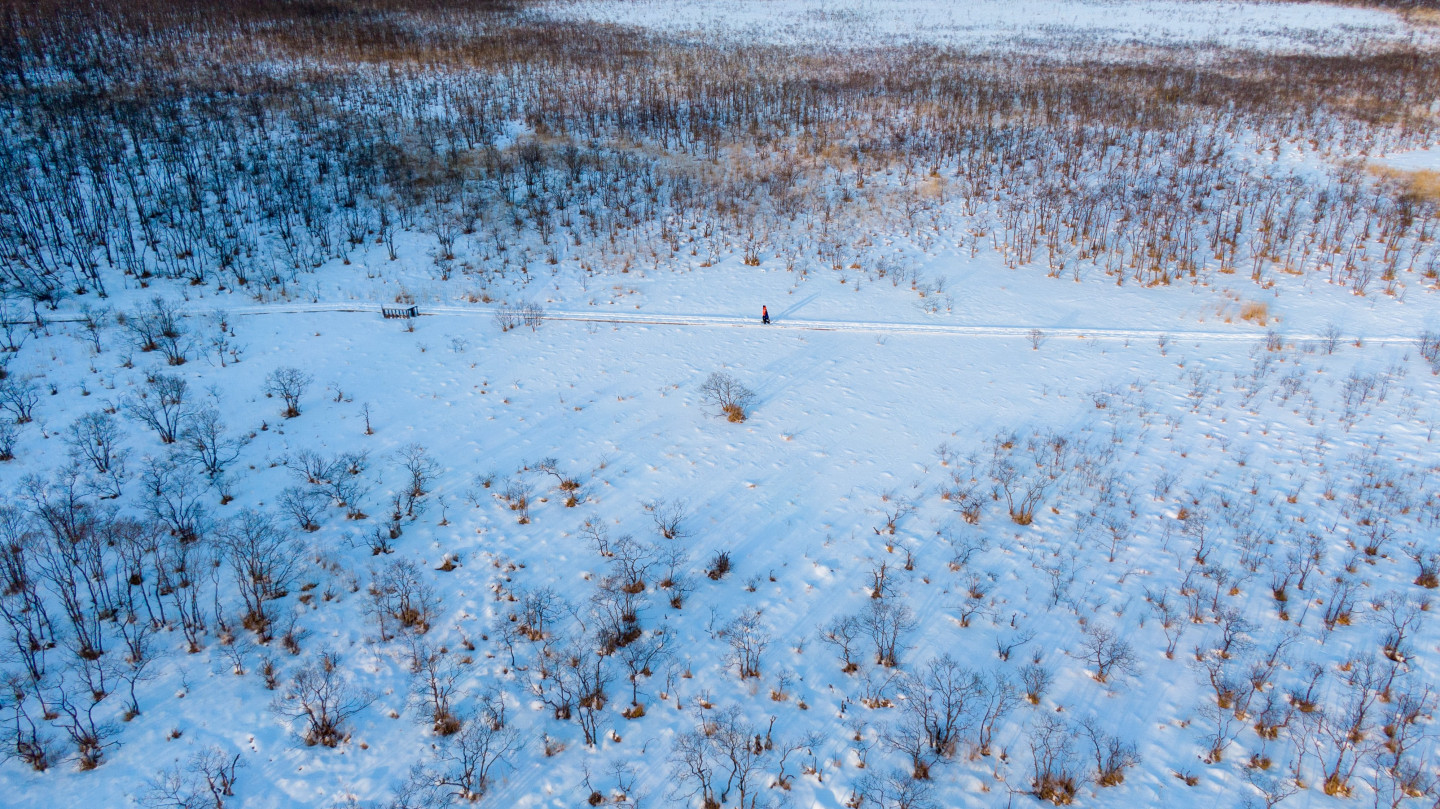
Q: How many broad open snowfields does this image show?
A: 2